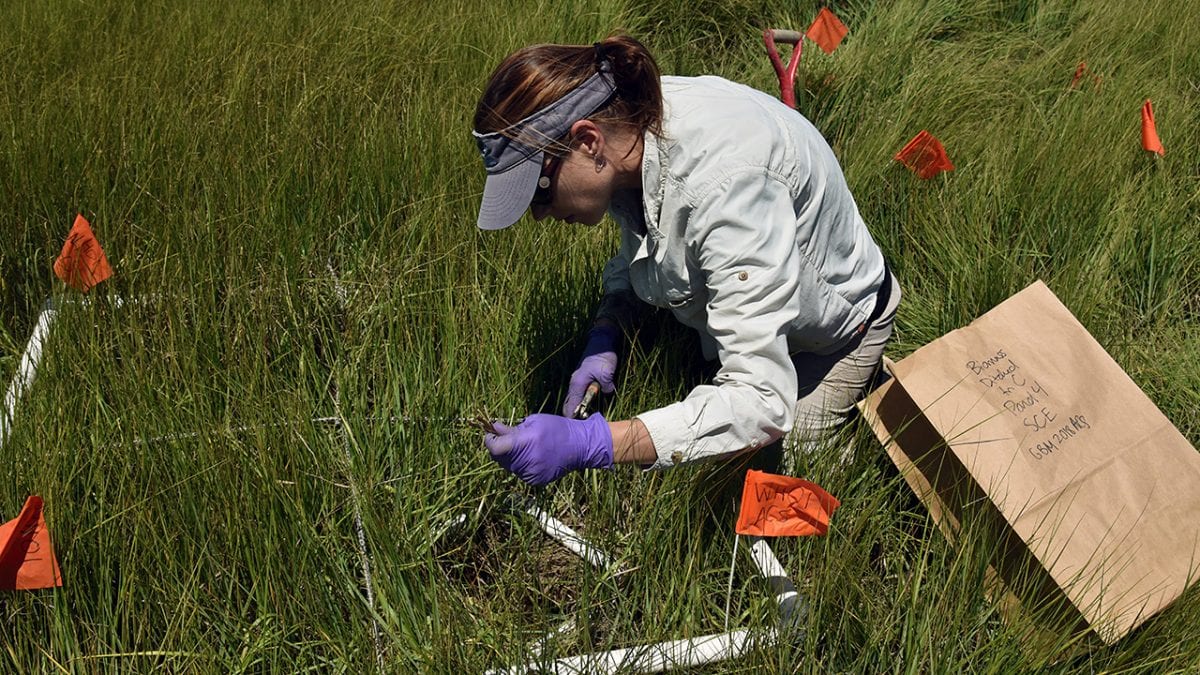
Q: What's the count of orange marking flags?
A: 7